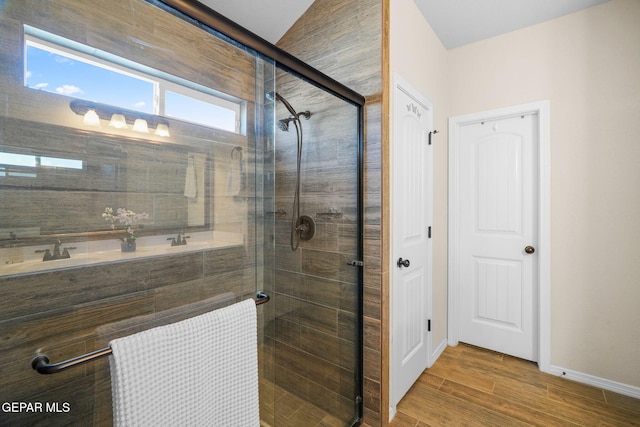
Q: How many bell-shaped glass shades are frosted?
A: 4